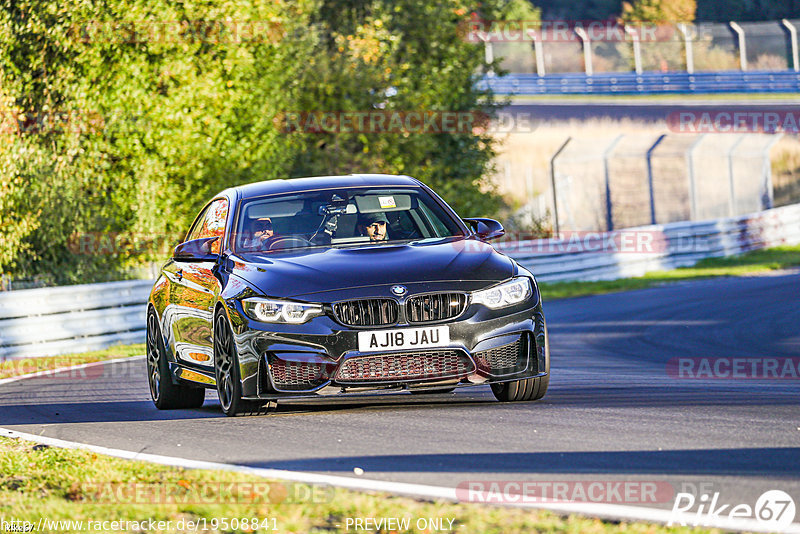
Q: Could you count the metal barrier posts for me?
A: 13